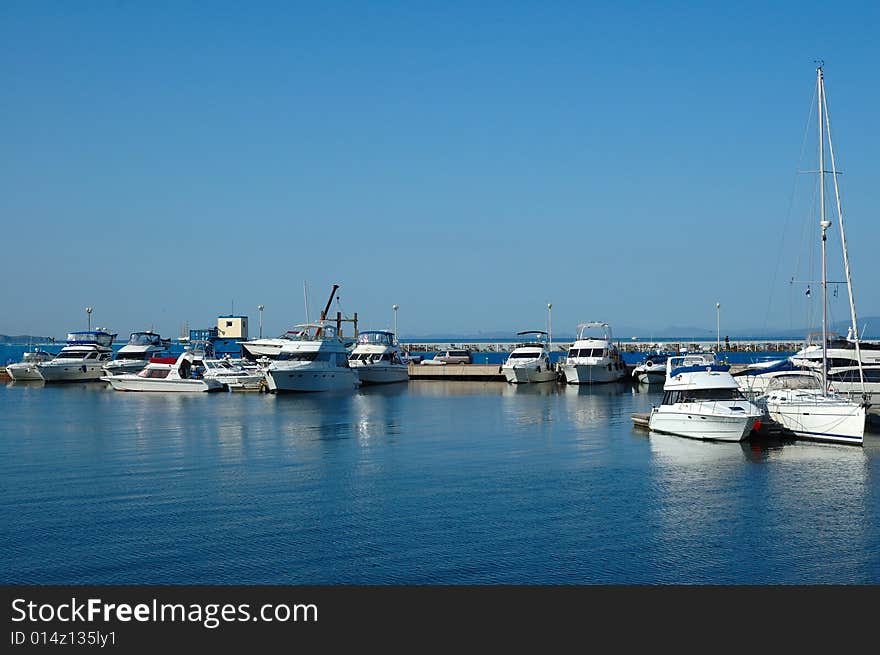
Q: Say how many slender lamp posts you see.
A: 5